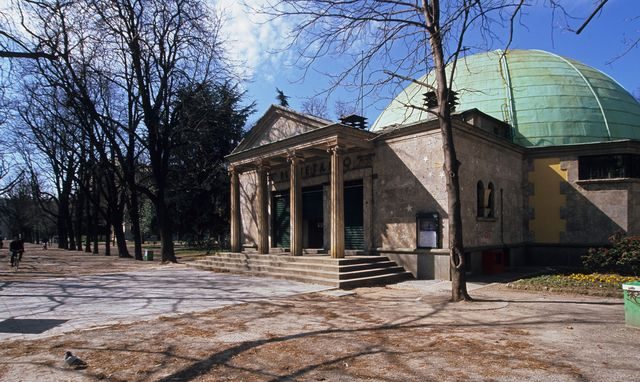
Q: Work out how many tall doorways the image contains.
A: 3